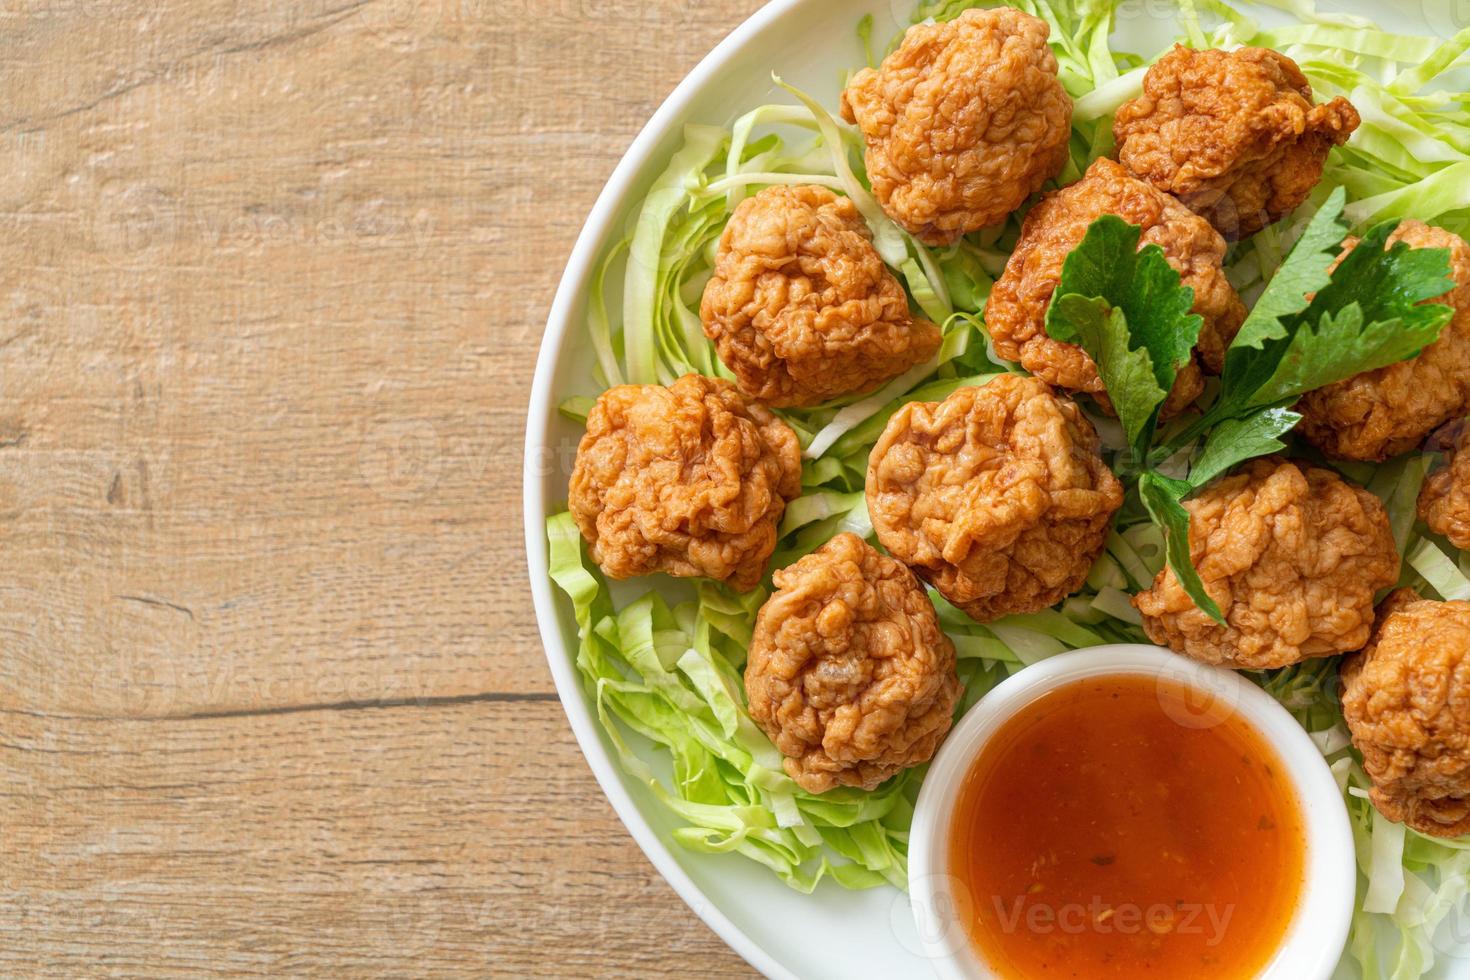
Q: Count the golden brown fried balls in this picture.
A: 11